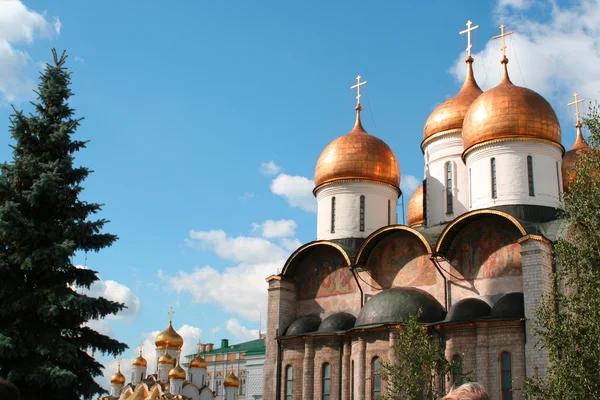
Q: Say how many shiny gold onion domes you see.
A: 12